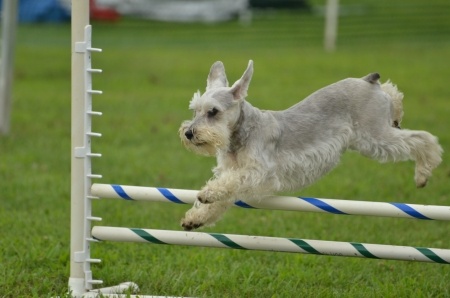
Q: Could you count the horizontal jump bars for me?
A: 2